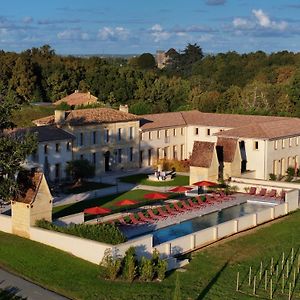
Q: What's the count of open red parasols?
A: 5